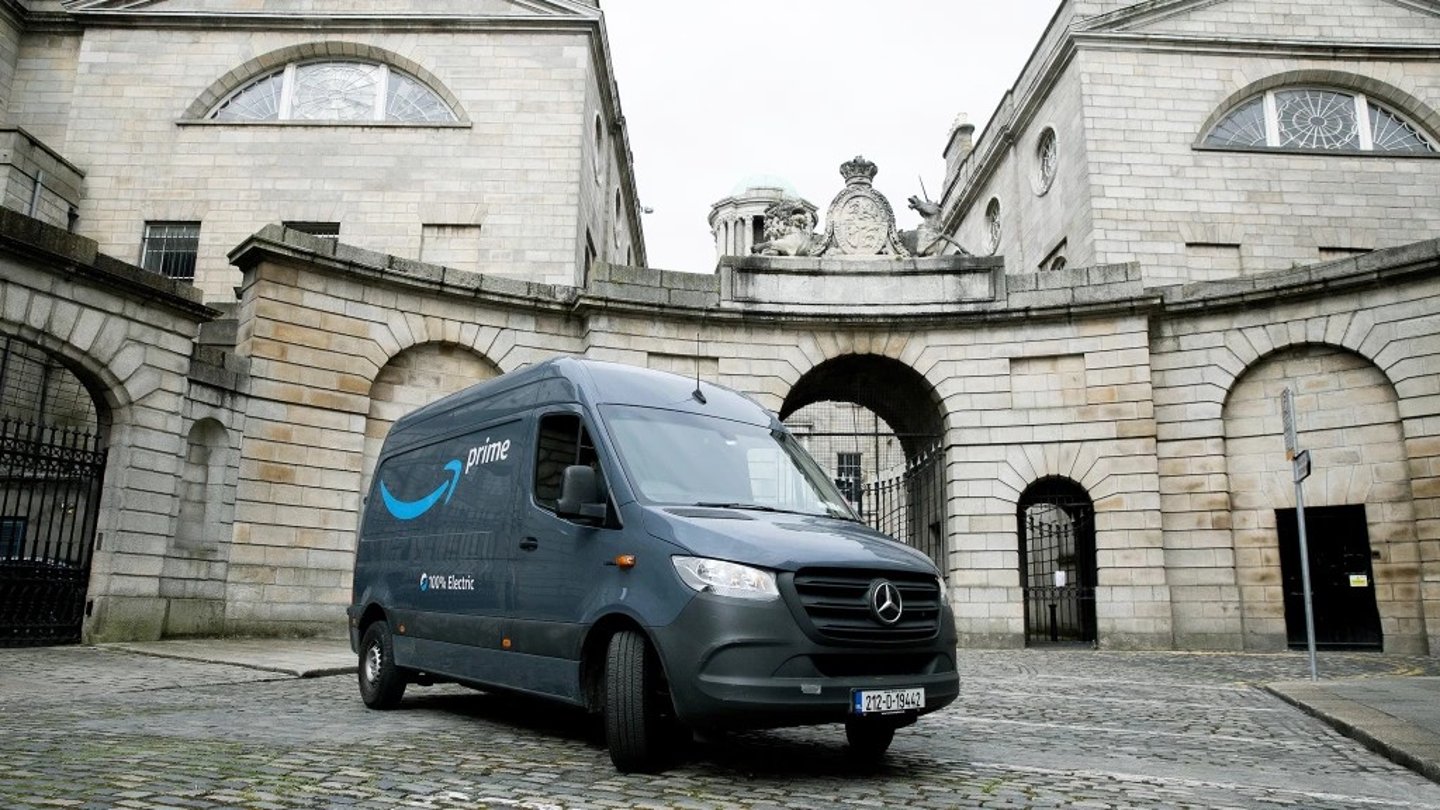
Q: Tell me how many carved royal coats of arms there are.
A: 1